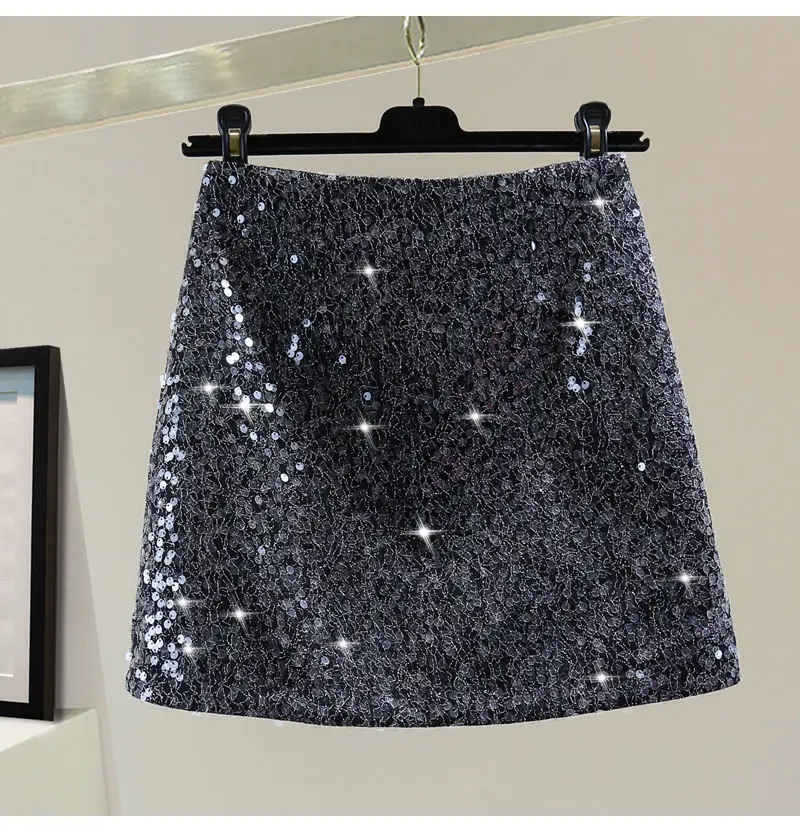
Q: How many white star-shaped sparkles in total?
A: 14